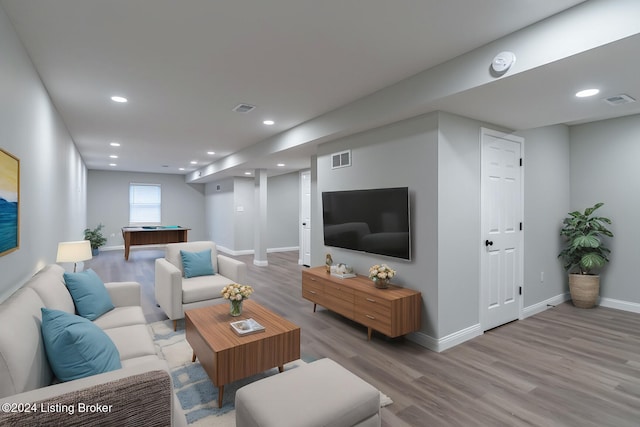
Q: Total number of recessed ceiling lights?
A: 11